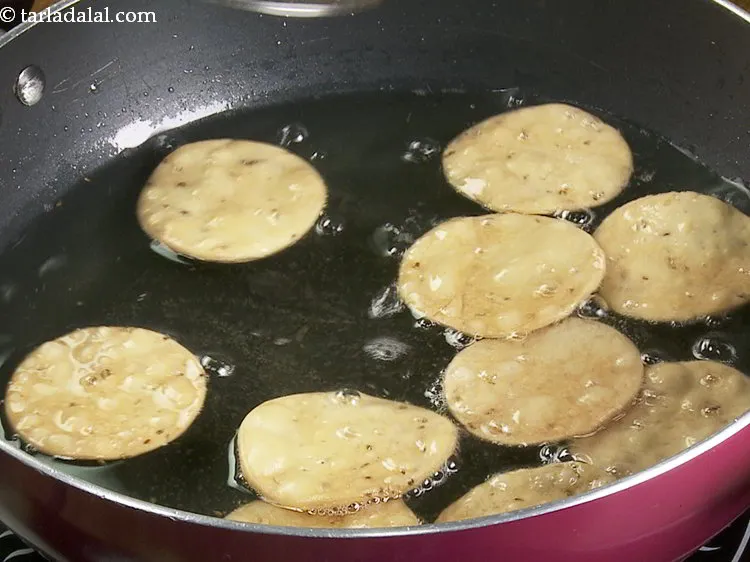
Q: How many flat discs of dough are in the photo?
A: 10